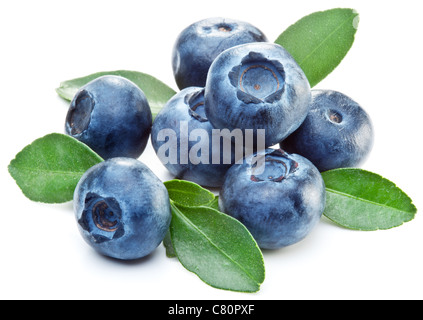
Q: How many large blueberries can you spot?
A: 7